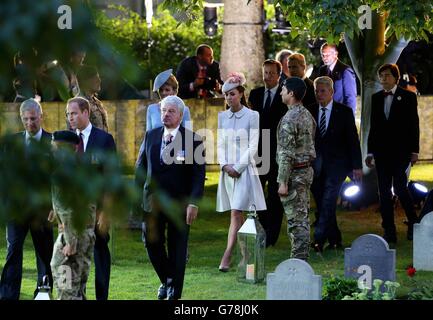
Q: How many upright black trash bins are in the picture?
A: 0